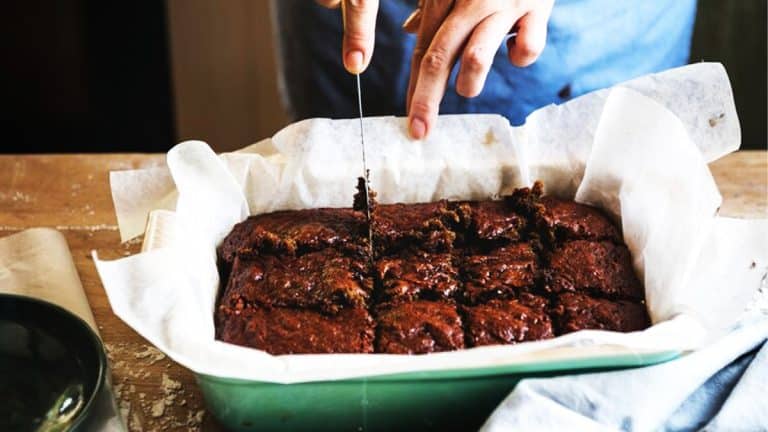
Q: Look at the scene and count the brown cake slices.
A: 12